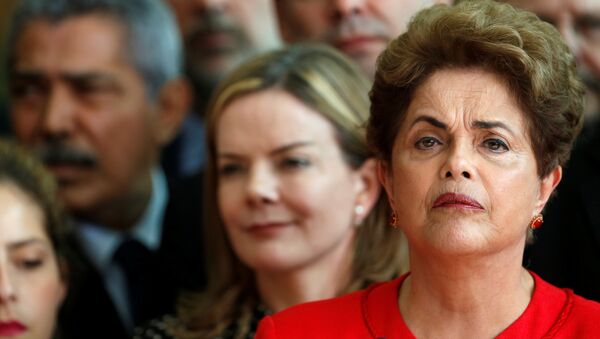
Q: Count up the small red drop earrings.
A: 2